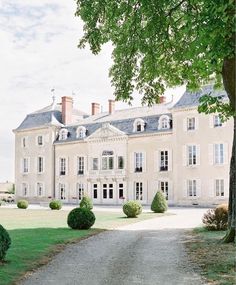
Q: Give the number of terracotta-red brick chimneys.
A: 4